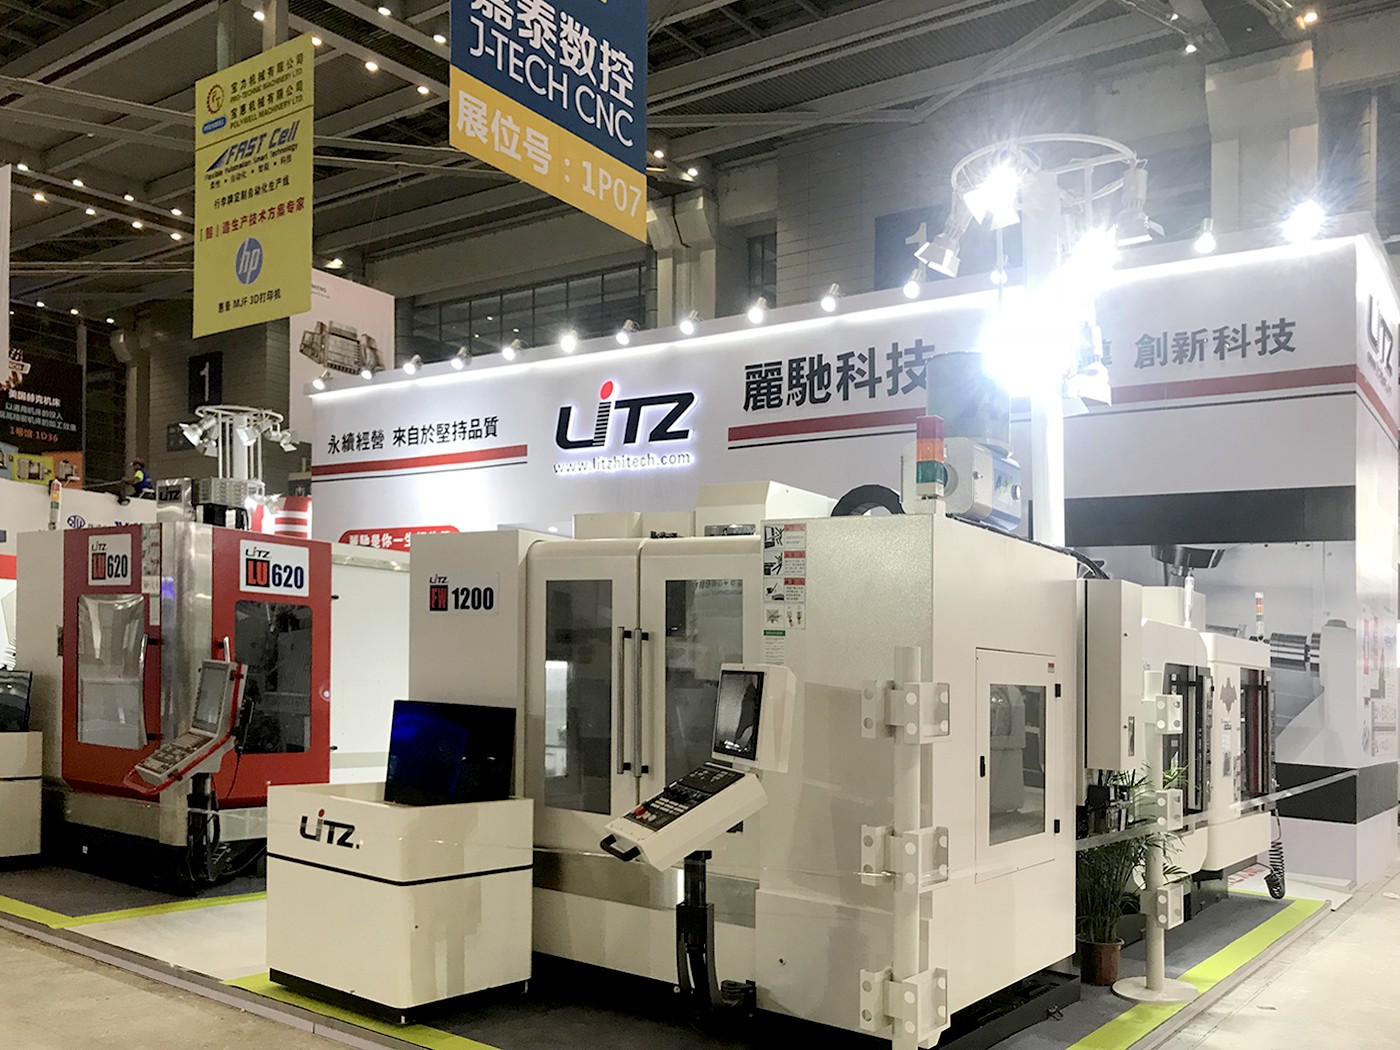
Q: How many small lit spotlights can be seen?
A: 14